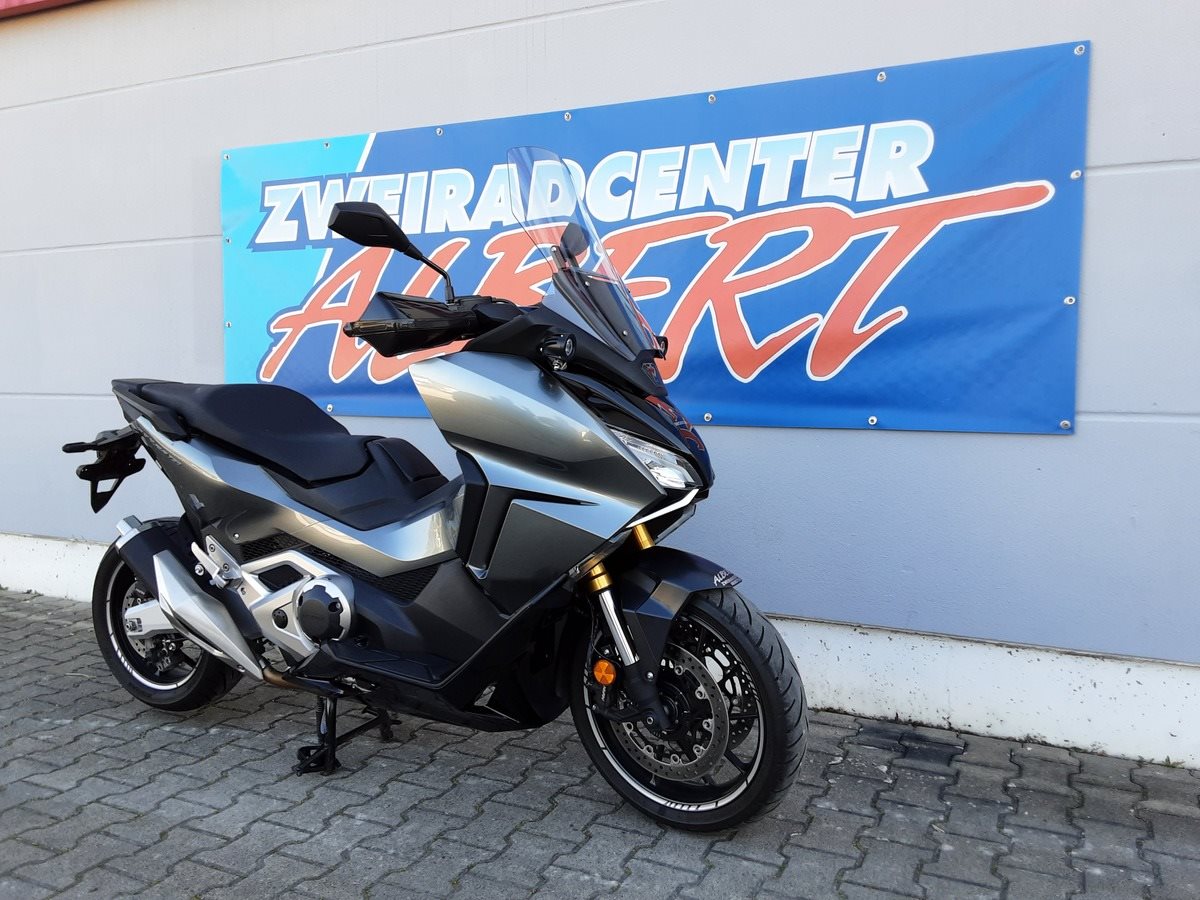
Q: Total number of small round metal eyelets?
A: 15